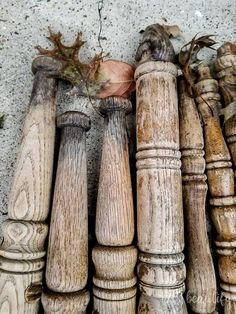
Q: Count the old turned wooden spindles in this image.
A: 7